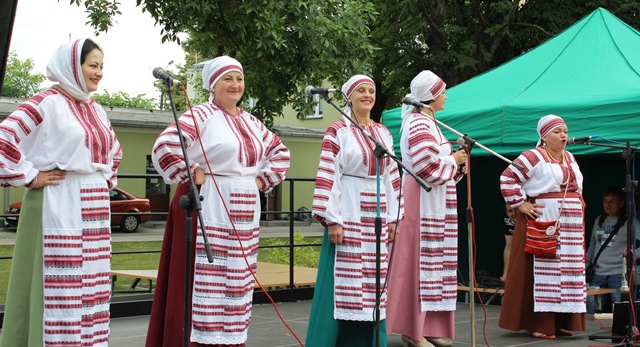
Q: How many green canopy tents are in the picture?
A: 1